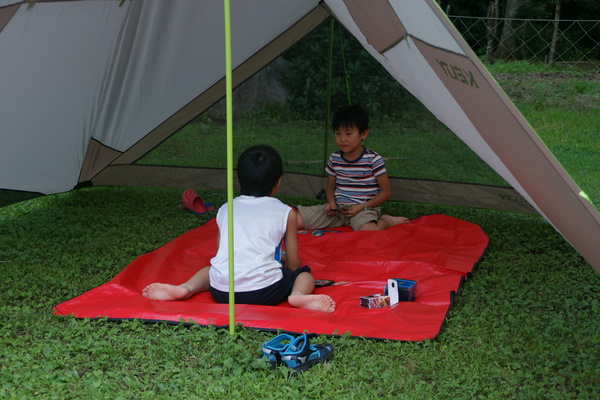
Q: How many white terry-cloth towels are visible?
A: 0